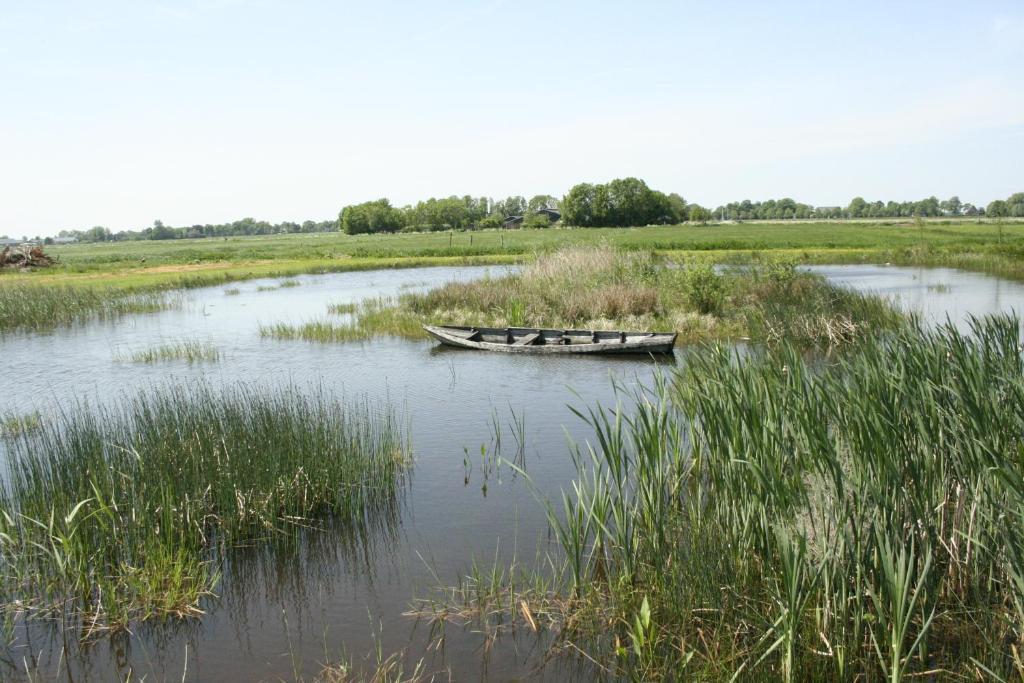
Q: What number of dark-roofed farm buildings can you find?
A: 2